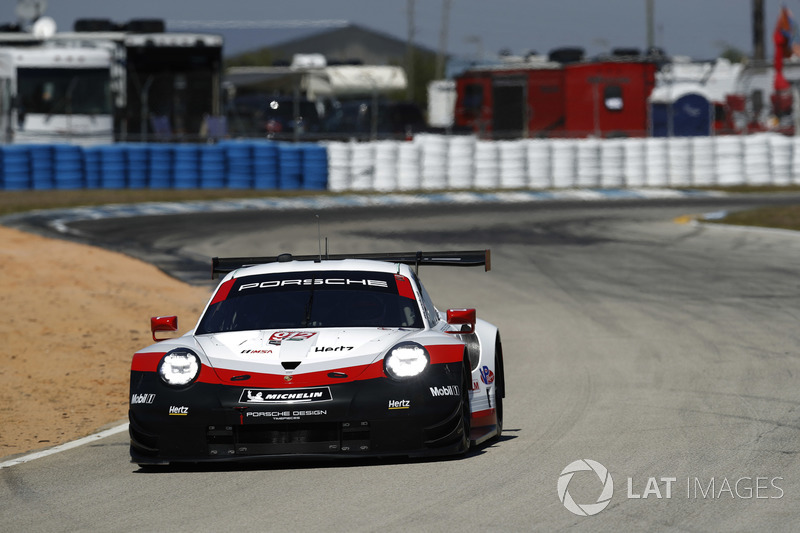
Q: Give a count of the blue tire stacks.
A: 13